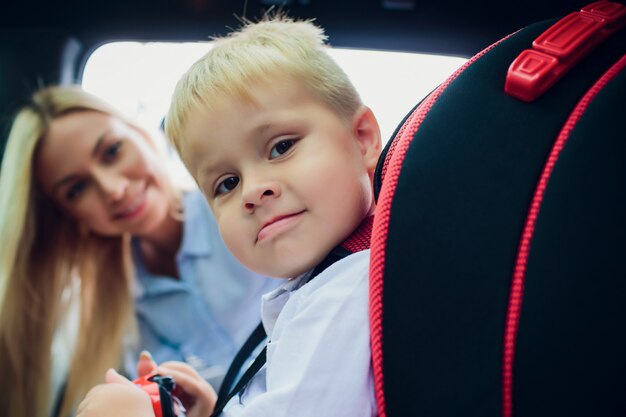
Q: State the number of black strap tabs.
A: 2